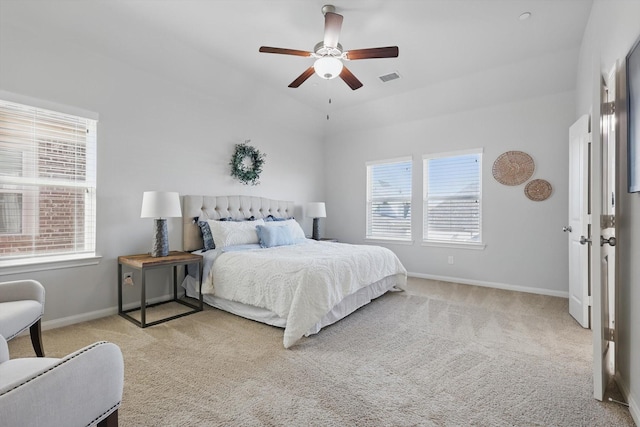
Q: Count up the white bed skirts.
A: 1